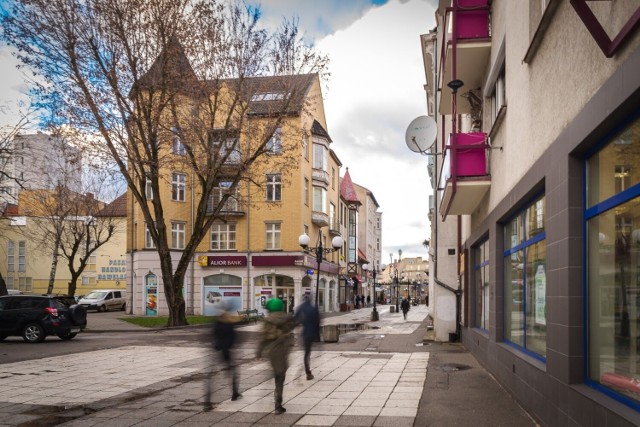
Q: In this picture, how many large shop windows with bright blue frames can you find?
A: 3